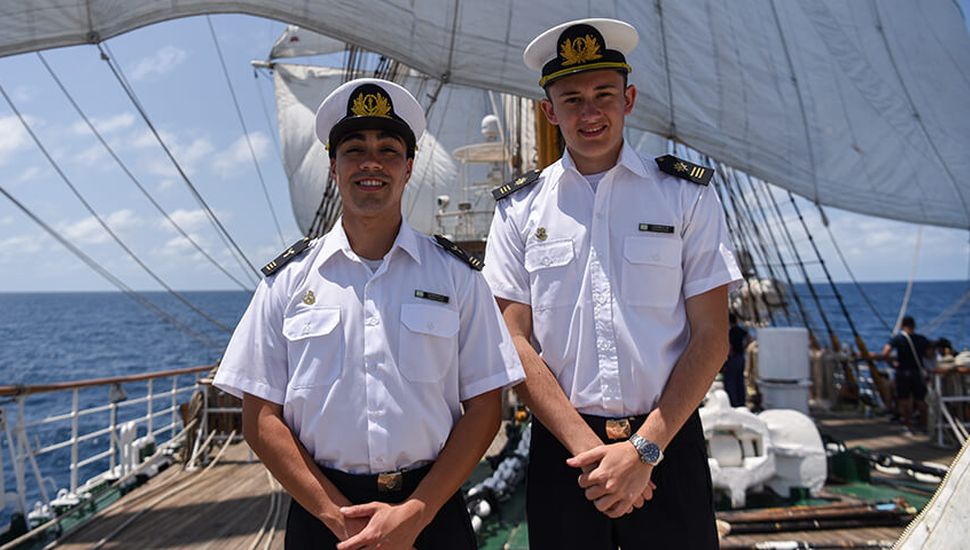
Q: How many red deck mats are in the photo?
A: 0